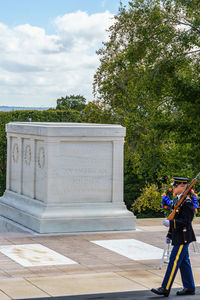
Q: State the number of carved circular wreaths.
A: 3